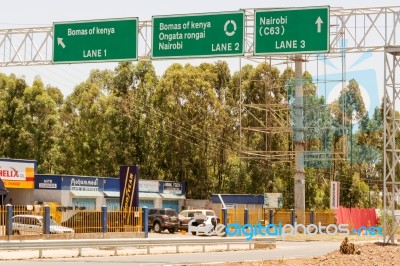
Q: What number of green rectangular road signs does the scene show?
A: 3